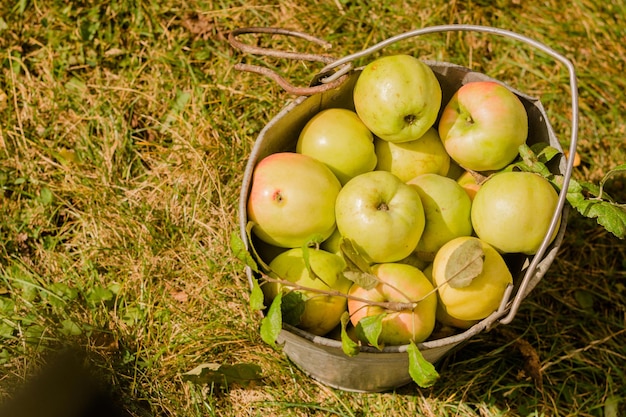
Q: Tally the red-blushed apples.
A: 3